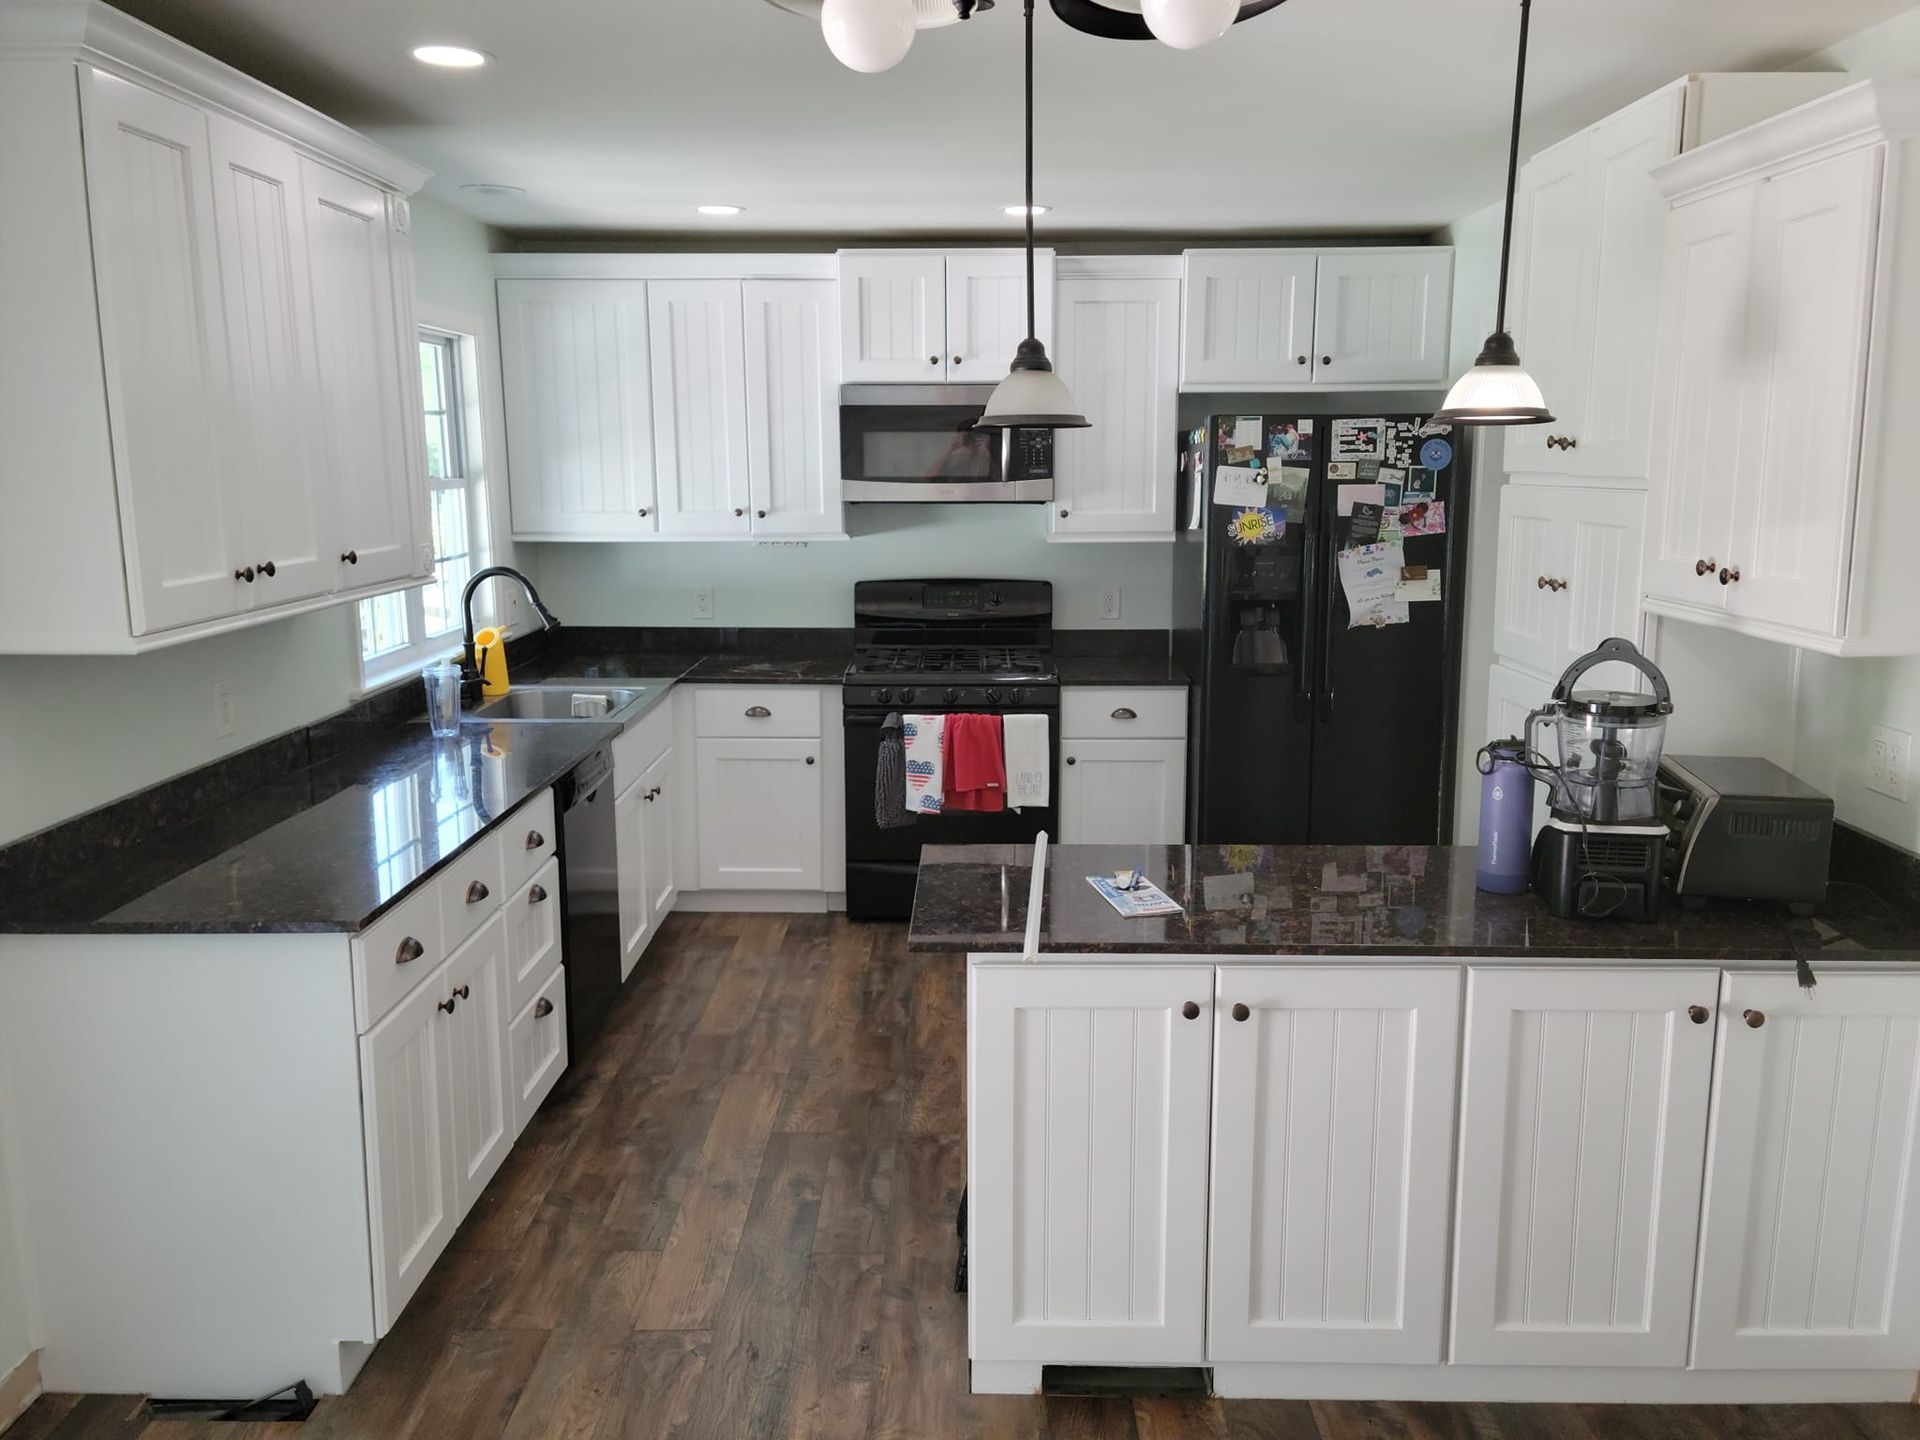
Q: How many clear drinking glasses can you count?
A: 1